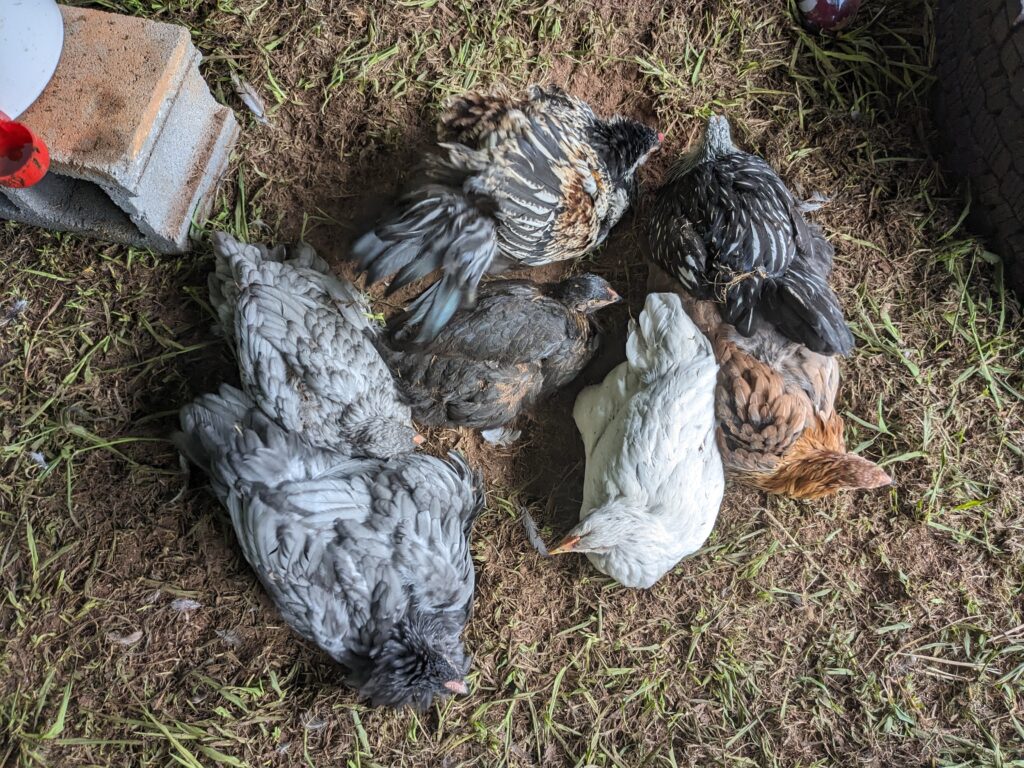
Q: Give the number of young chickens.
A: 7